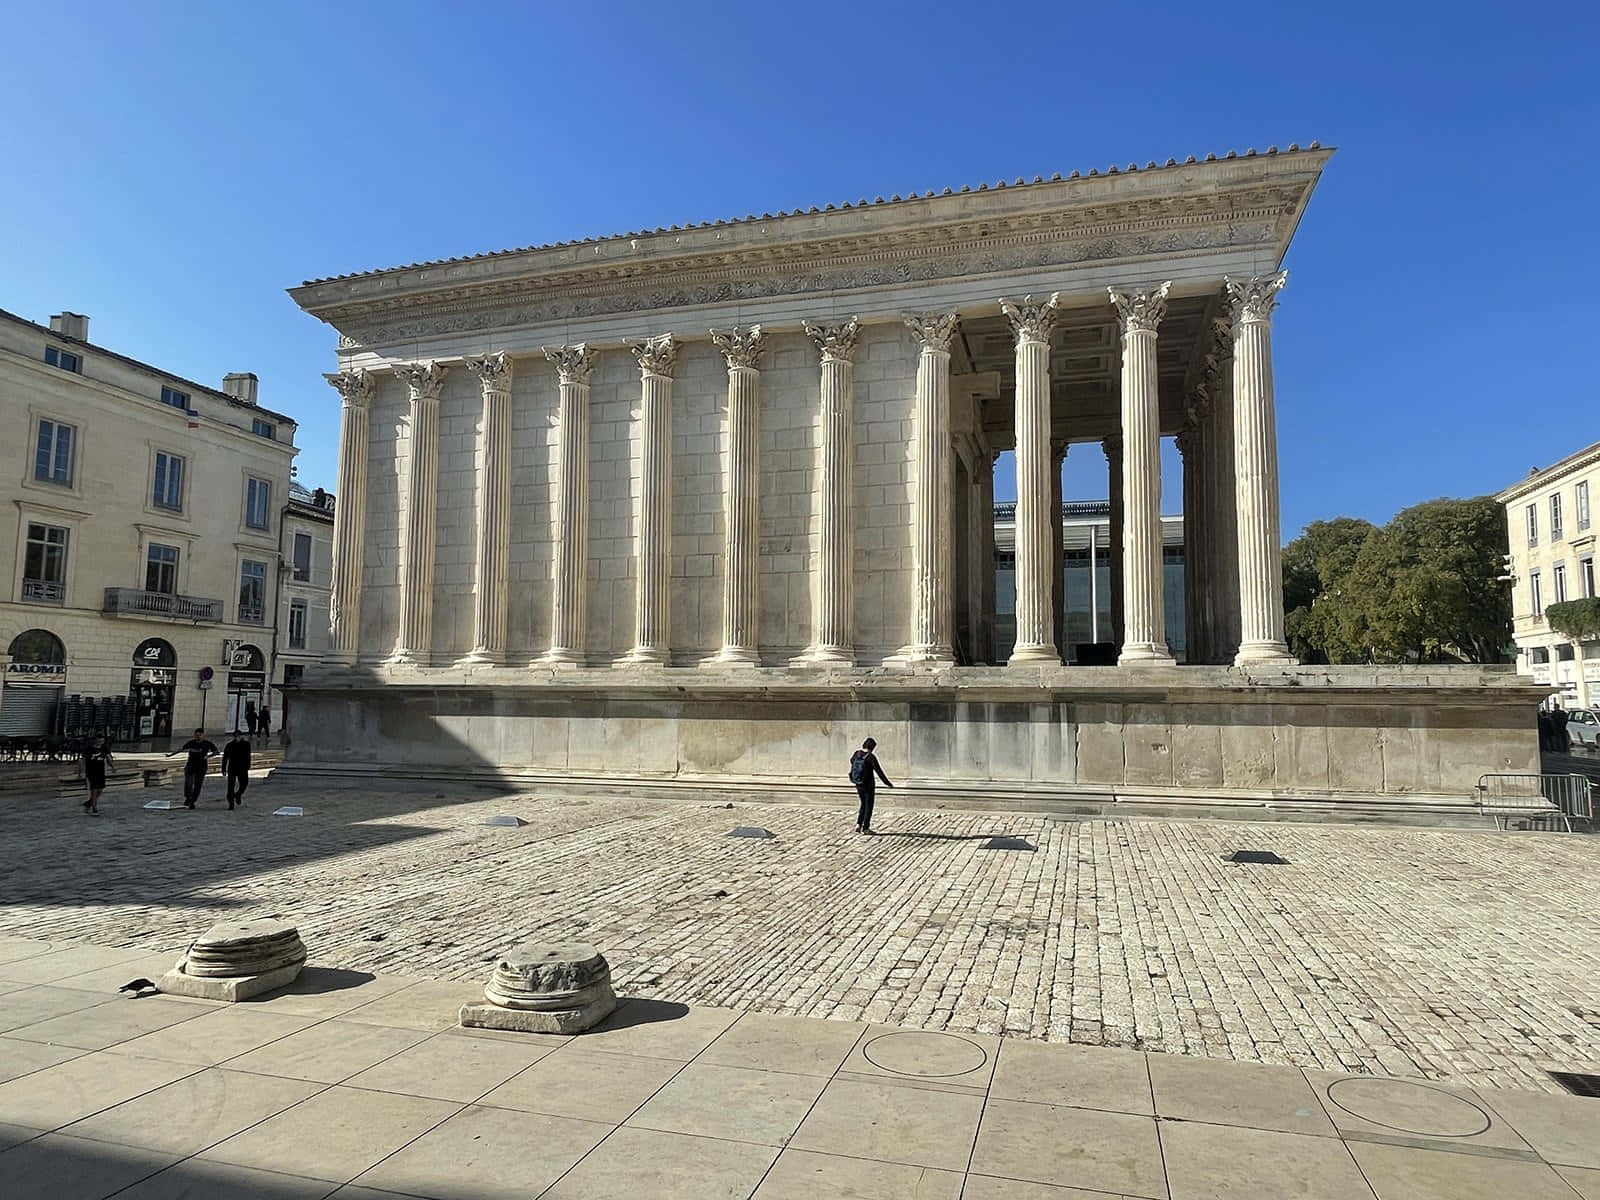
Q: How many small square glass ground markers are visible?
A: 6